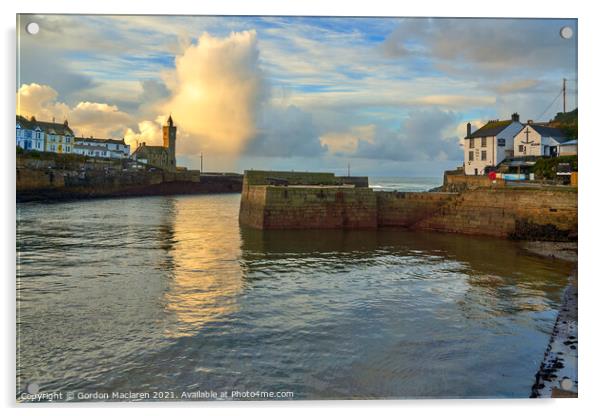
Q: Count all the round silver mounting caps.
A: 4